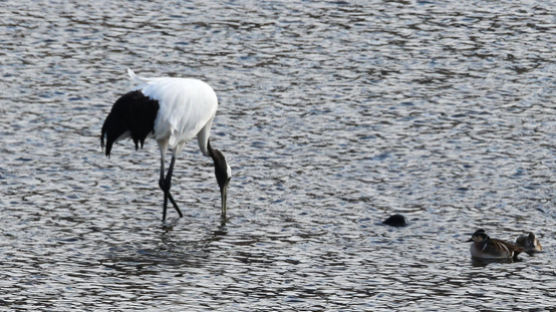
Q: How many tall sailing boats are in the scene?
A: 0